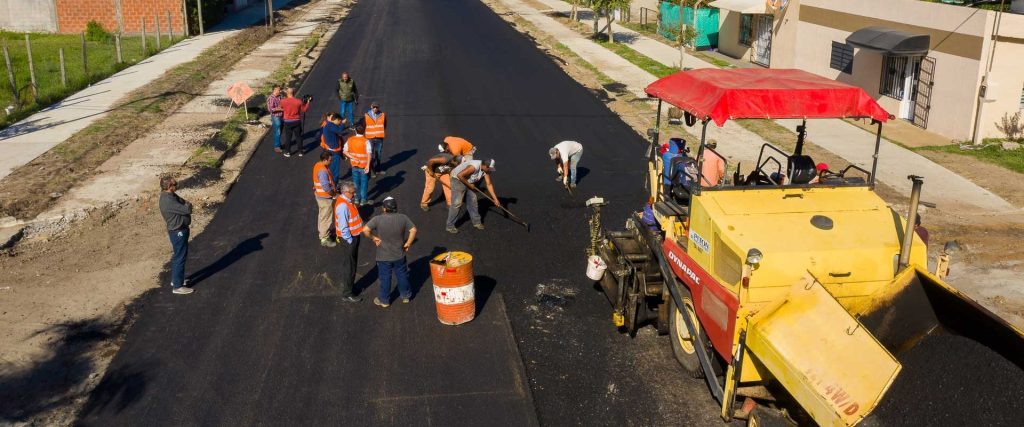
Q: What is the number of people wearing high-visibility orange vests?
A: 5